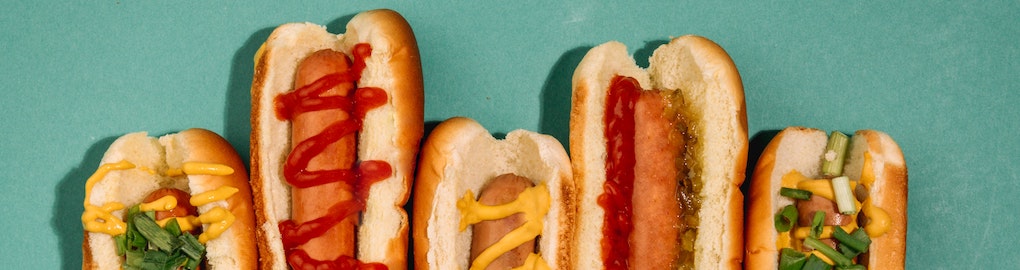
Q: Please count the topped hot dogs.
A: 5